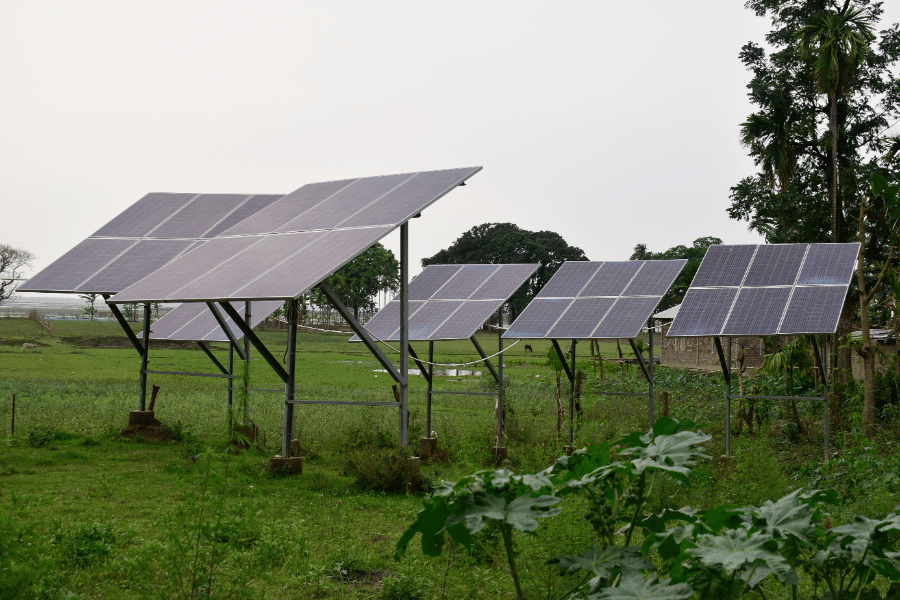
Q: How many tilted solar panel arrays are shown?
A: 6